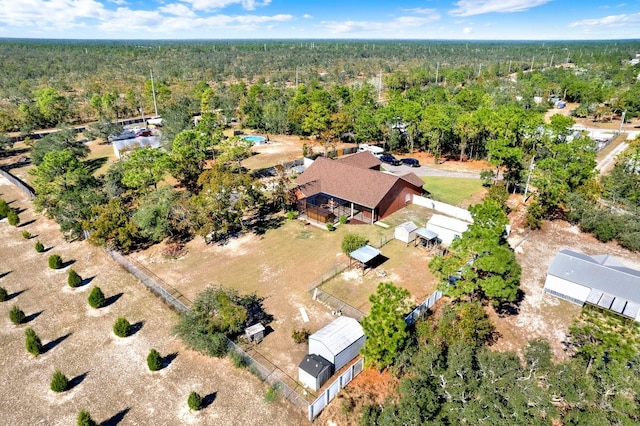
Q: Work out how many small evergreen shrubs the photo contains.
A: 15